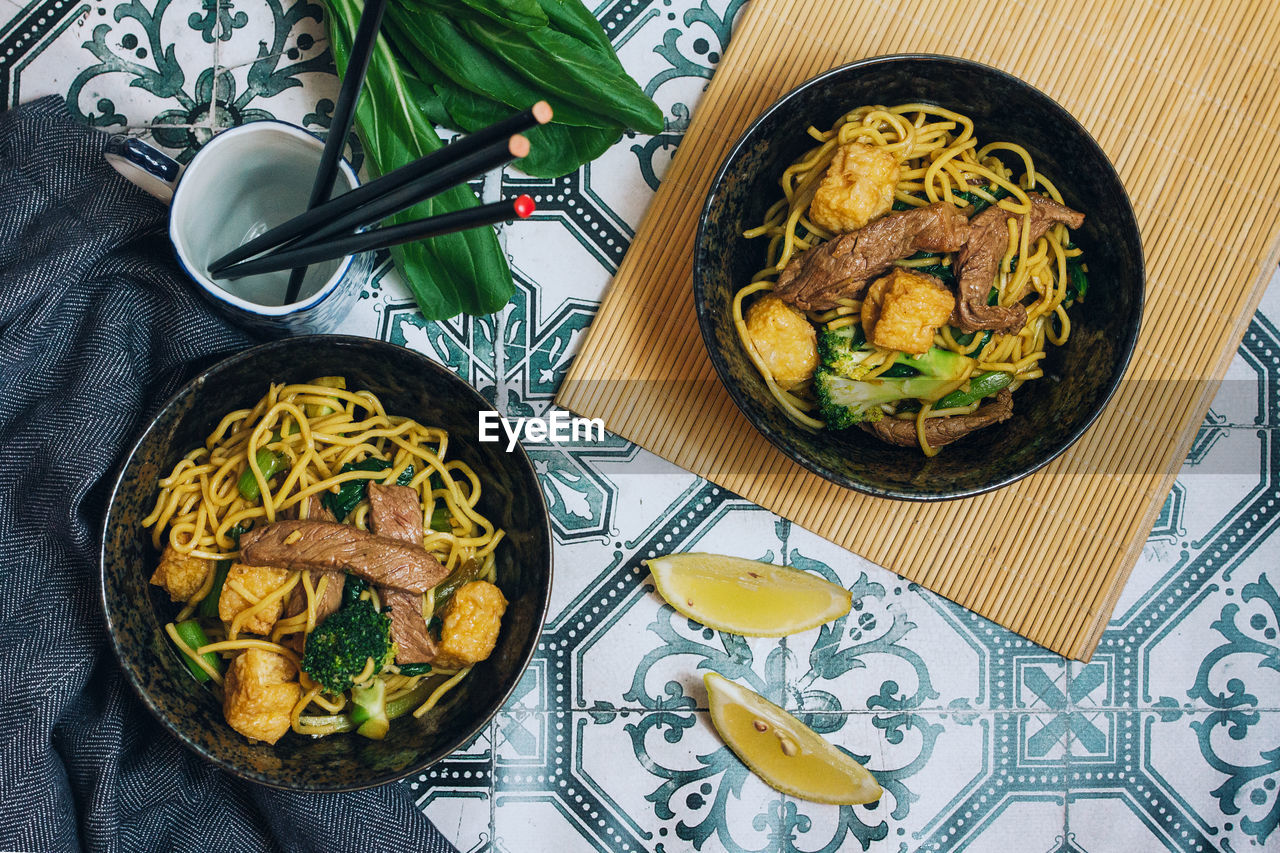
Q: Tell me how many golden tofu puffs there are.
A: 7